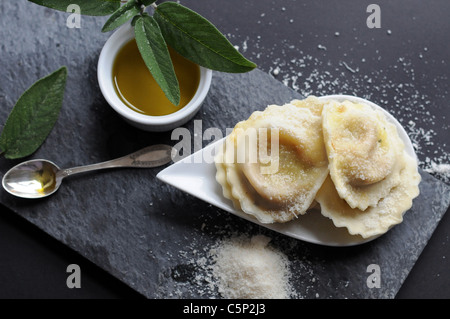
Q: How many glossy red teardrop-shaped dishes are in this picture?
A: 0